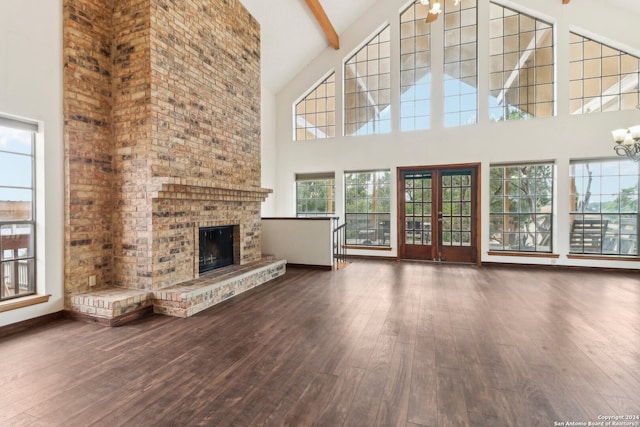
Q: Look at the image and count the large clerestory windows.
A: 6